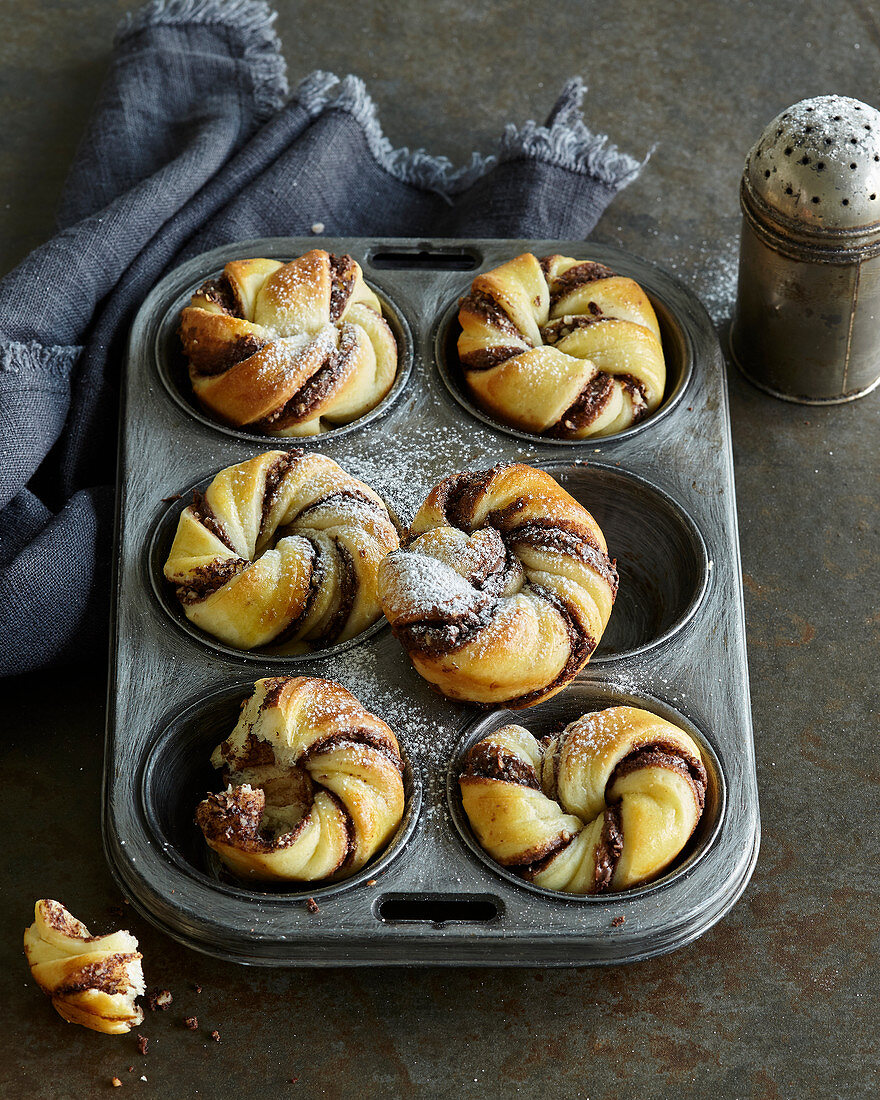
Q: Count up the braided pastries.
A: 6